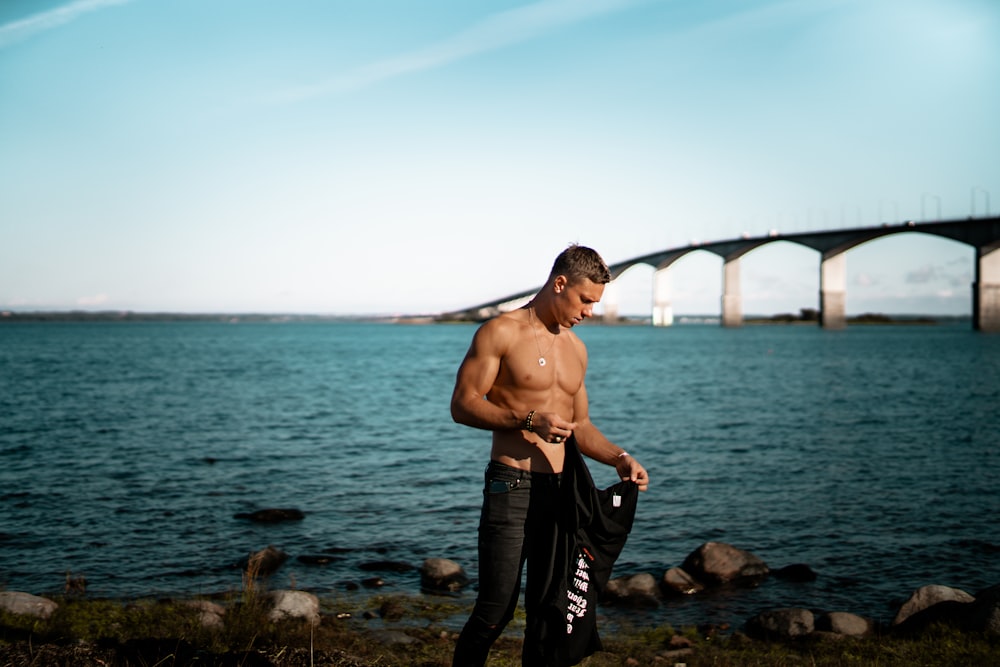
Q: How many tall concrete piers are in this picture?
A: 5